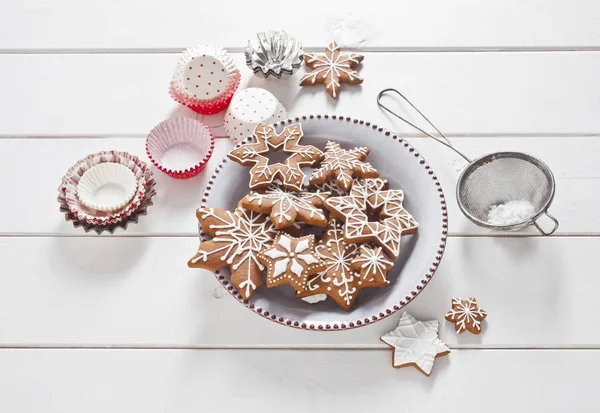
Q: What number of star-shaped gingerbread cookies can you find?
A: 11